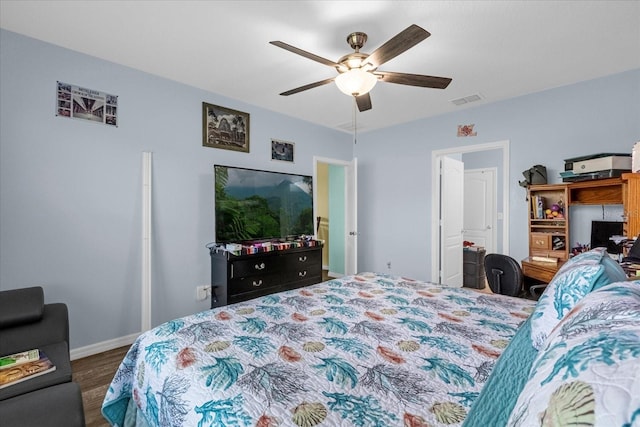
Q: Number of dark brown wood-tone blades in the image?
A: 5